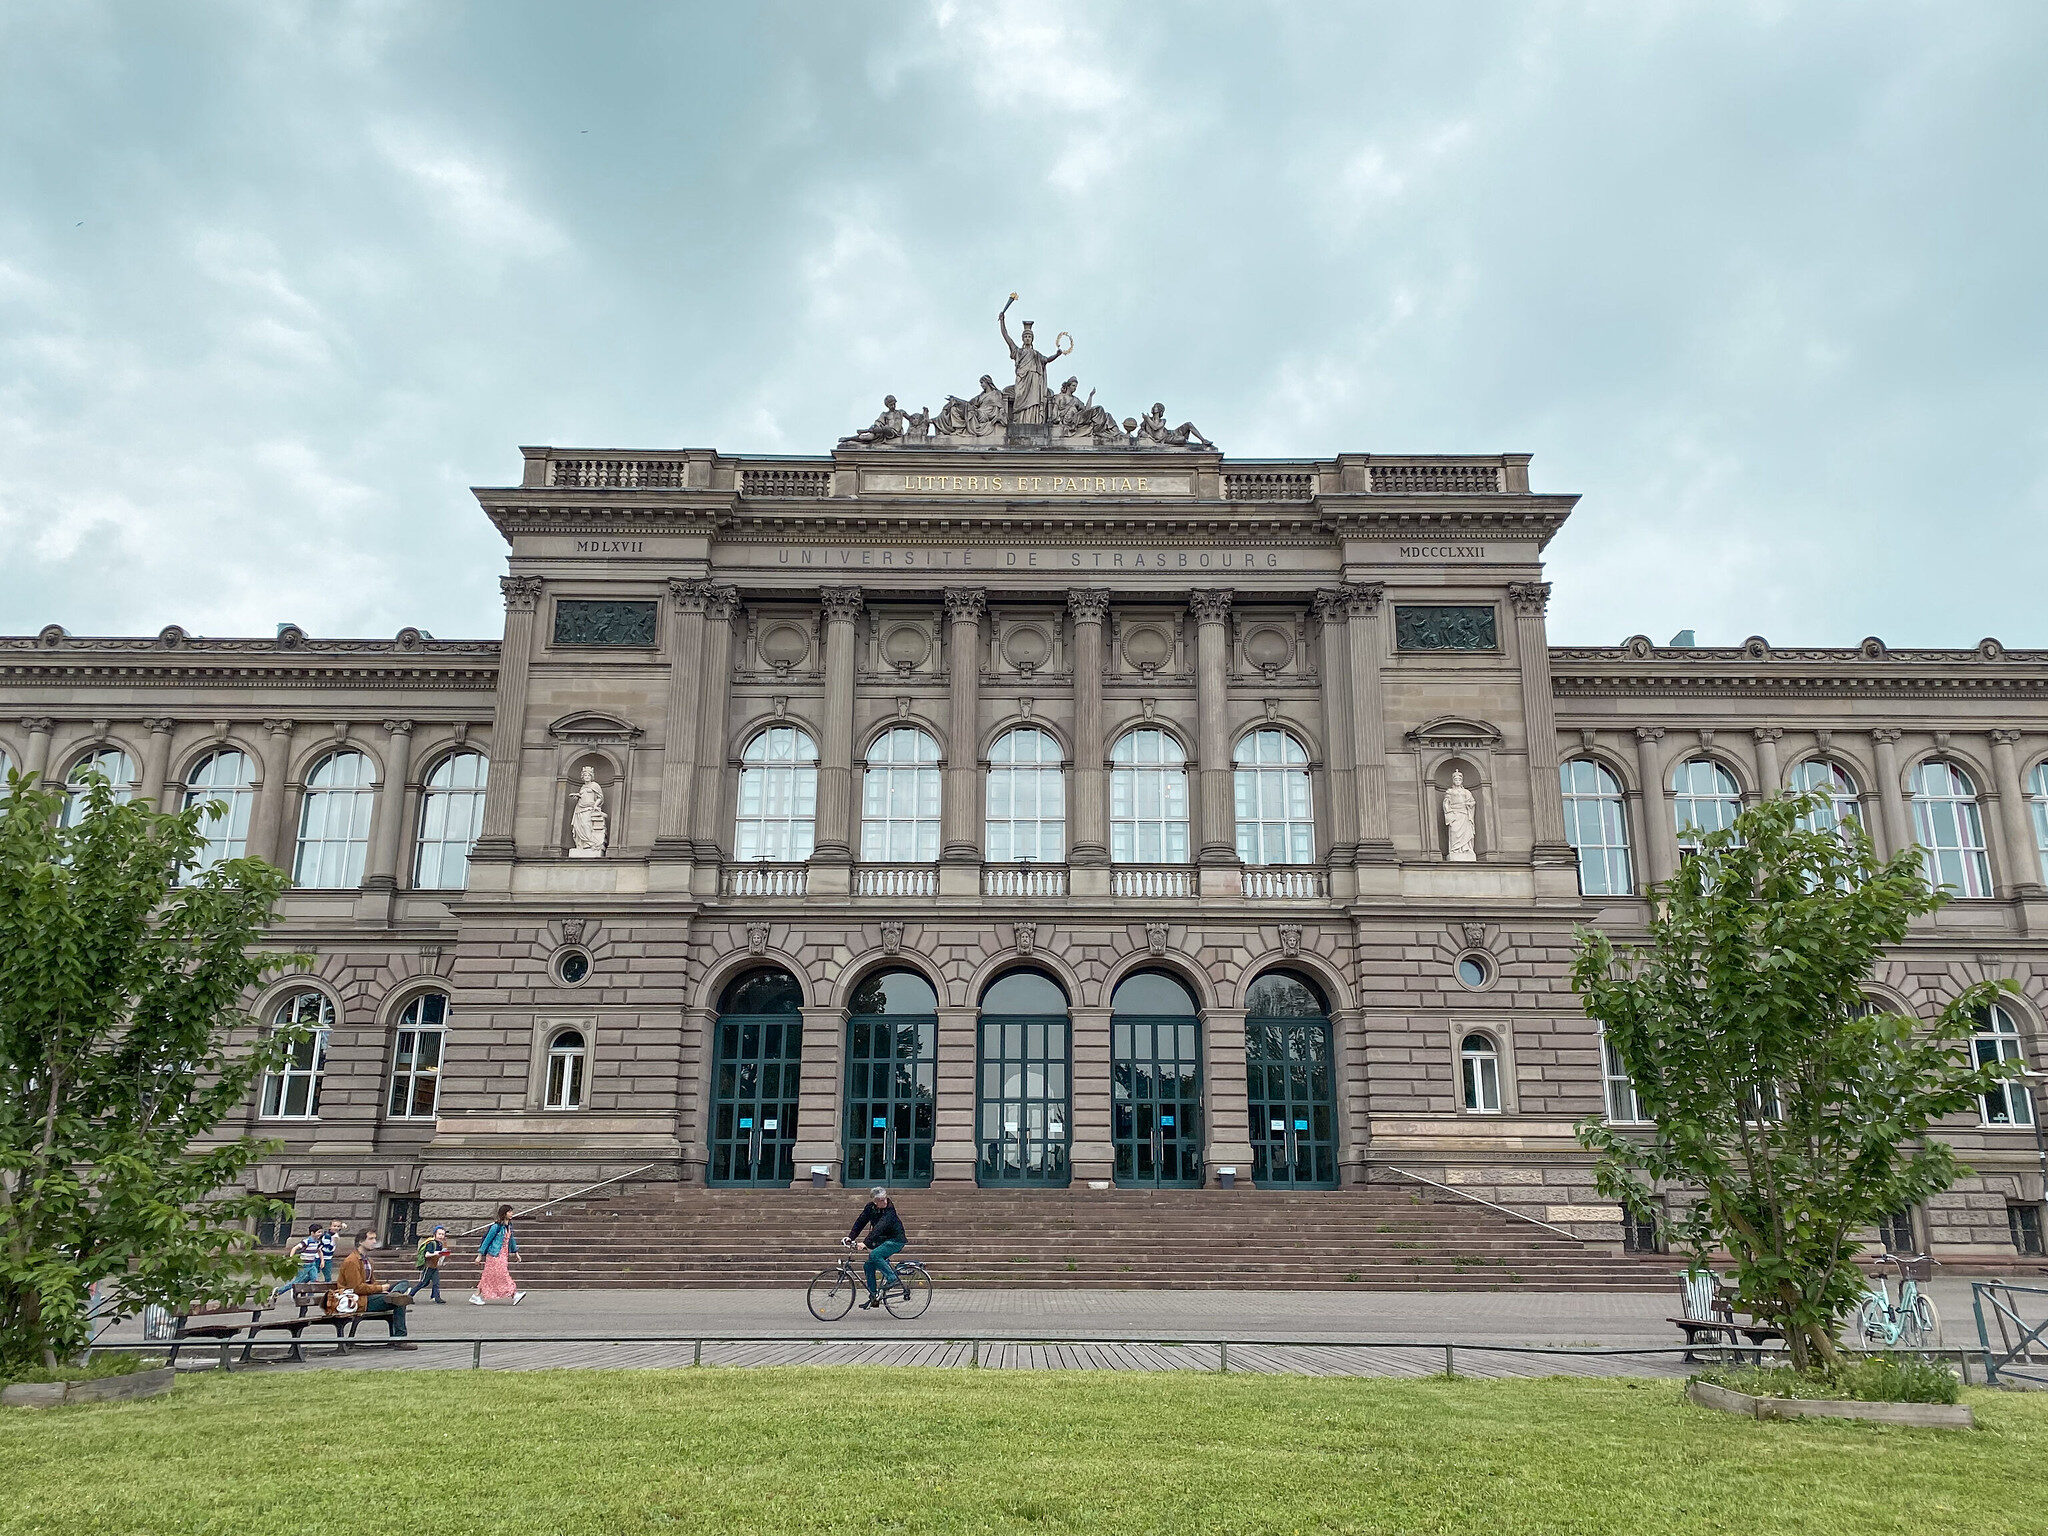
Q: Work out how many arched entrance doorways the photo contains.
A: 5